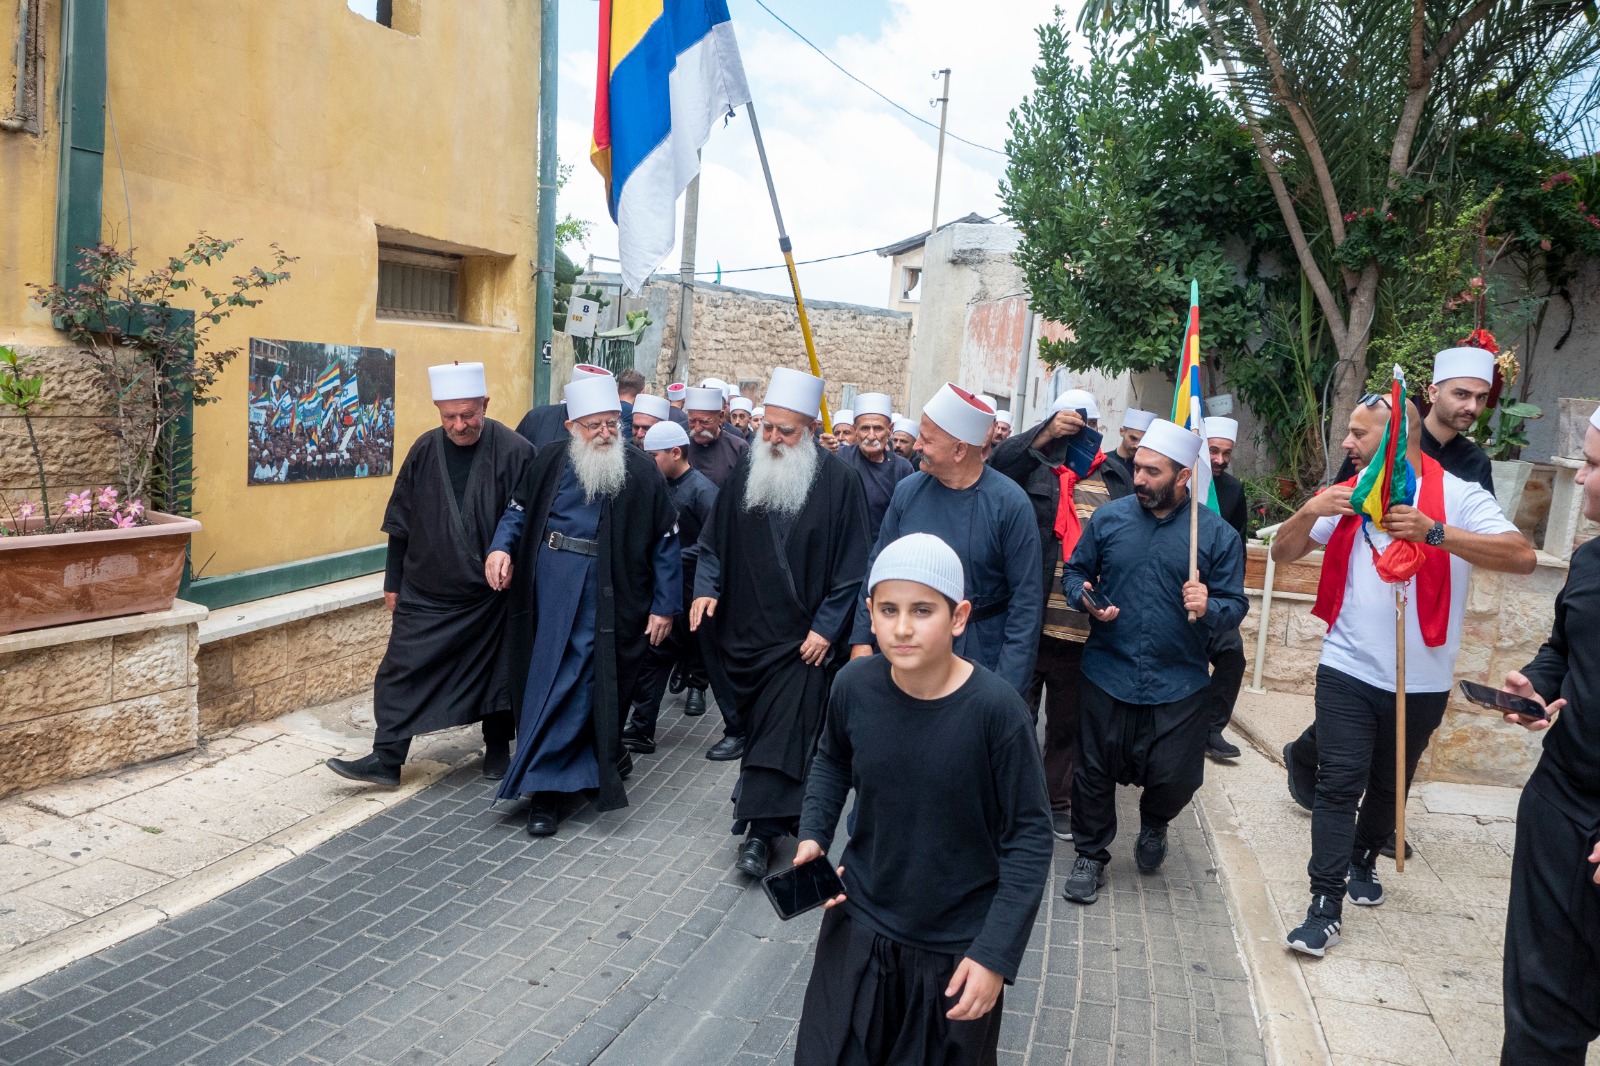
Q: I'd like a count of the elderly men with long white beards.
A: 2